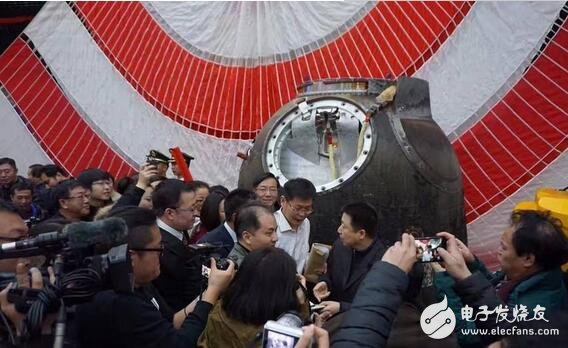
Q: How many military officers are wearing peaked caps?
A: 2